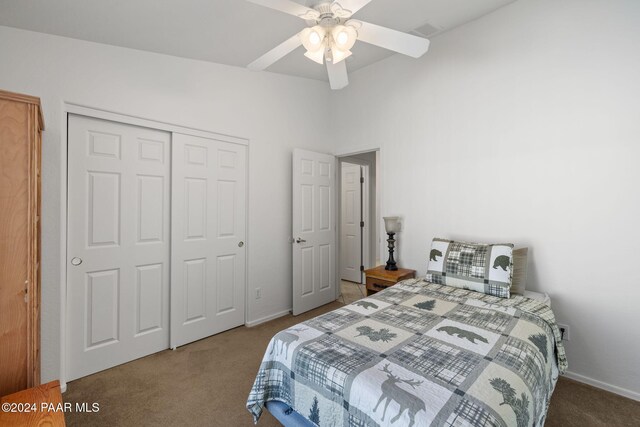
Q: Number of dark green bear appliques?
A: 4